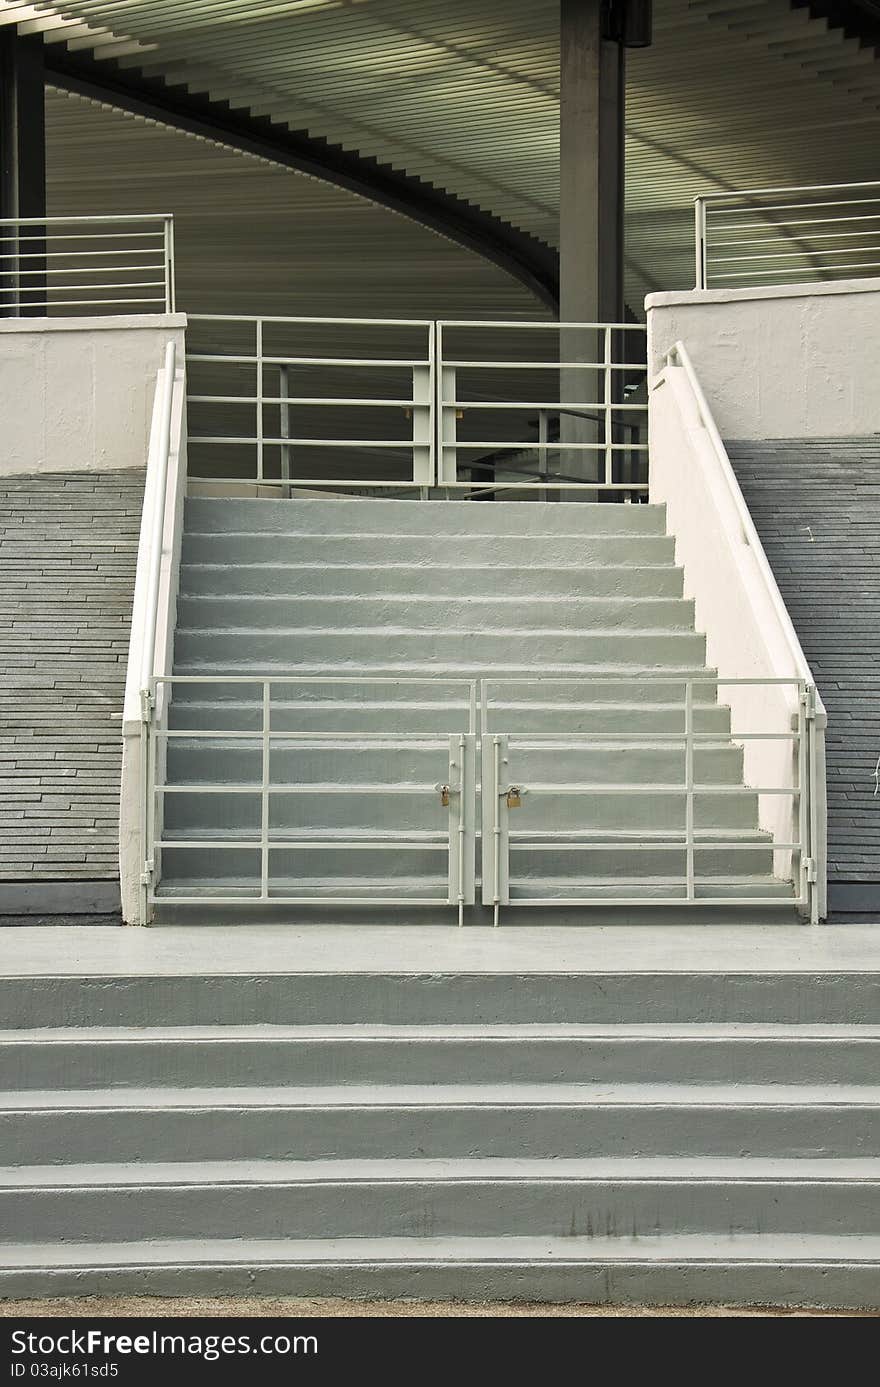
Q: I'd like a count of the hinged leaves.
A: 4